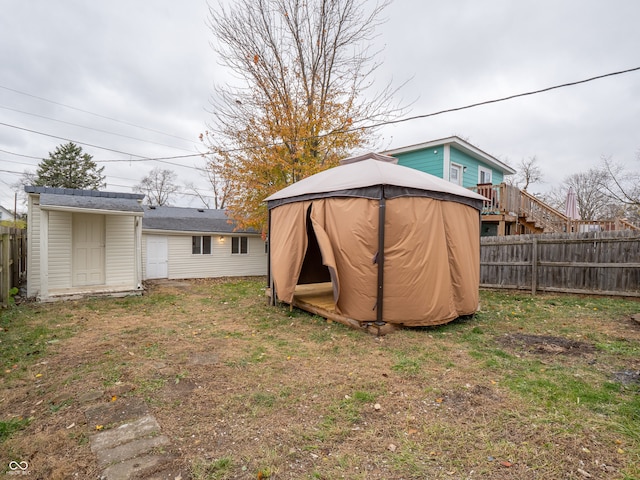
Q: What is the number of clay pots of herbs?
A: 0